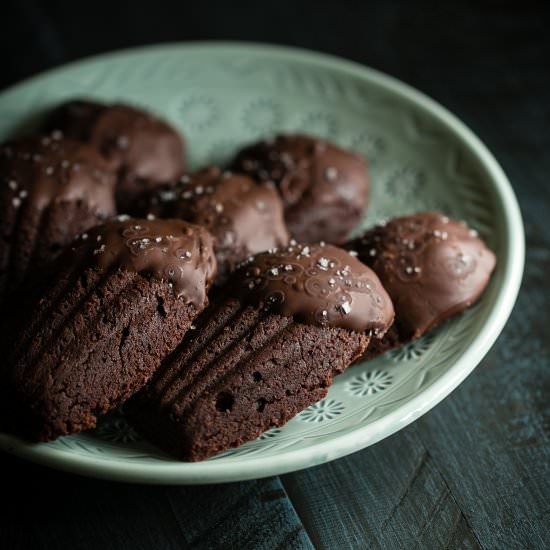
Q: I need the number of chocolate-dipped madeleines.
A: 7